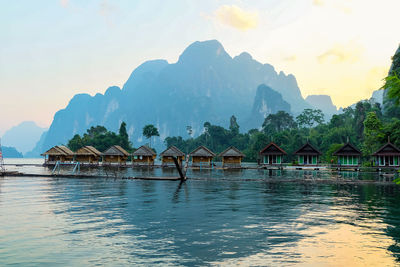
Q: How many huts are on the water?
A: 11